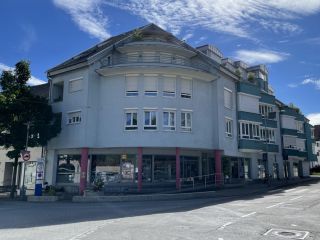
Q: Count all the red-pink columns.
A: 4